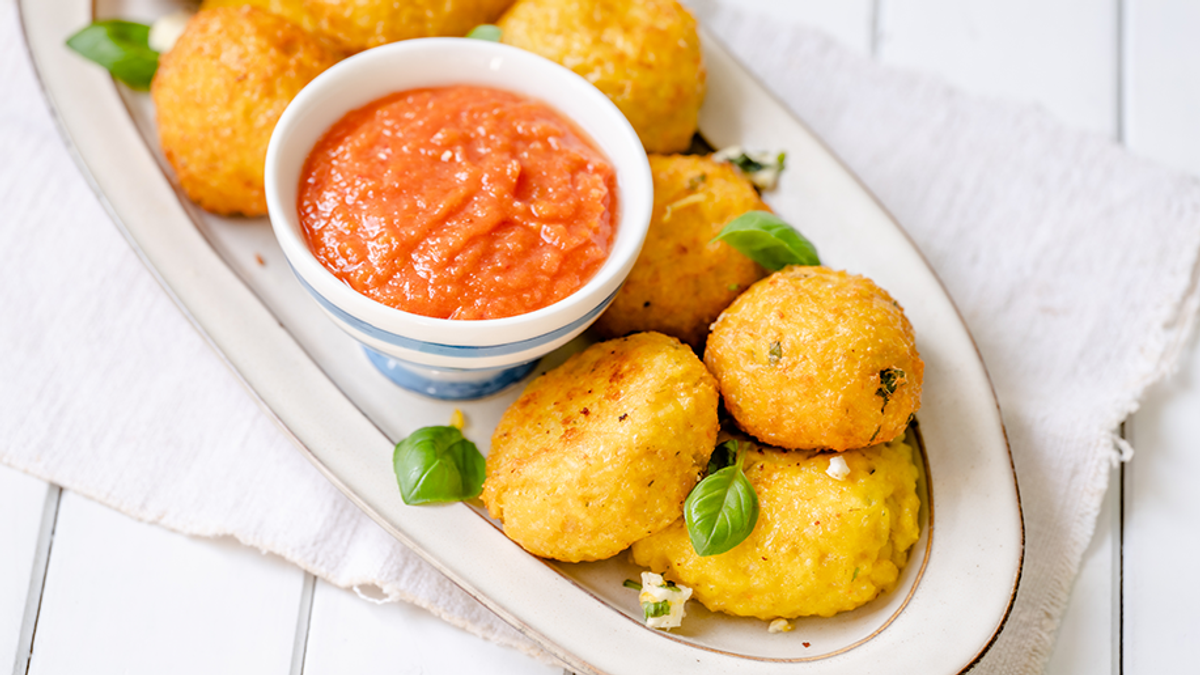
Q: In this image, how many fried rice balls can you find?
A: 7